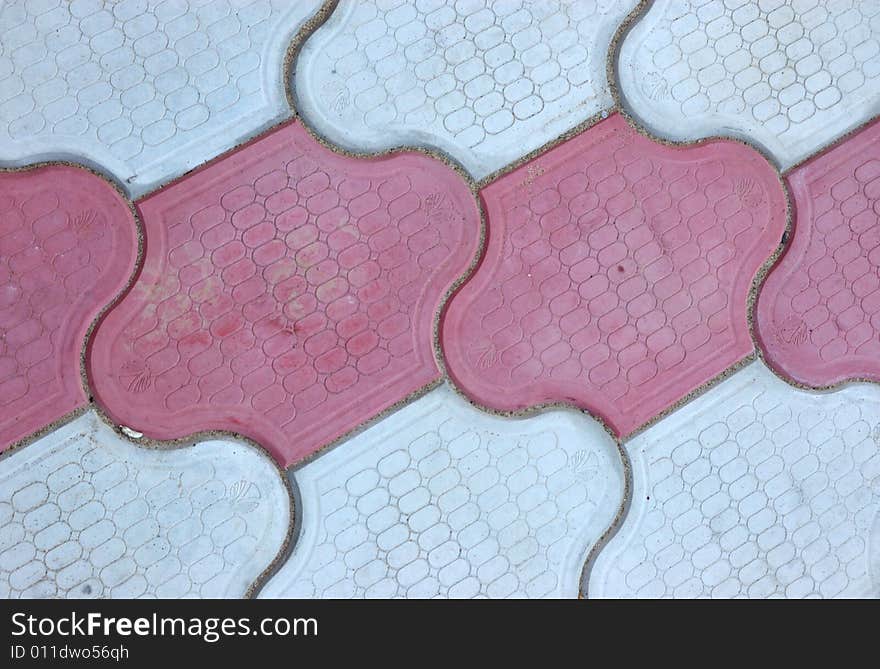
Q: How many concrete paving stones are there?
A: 10